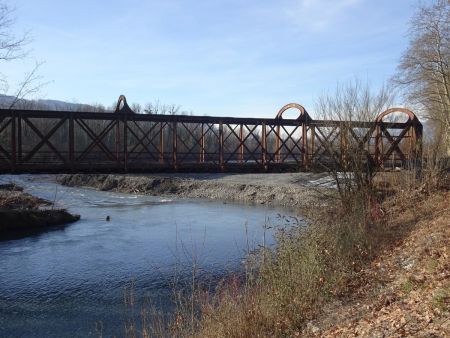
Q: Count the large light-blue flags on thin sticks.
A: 0